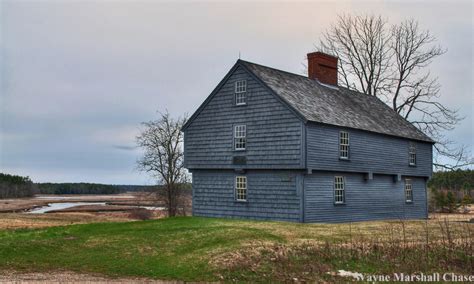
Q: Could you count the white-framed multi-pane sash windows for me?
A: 7